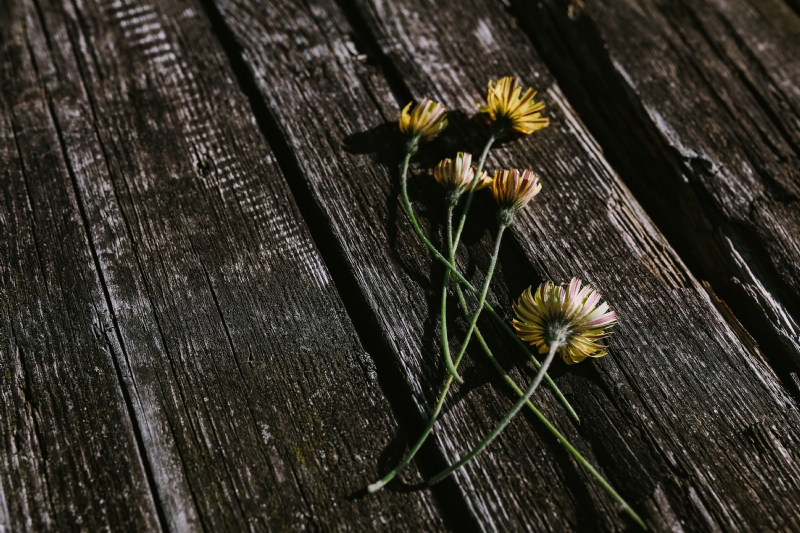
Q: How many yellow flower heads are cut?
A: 5